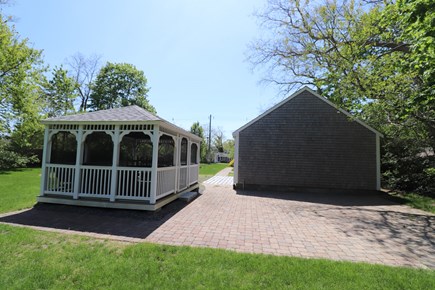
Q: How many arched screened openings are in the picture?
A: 6